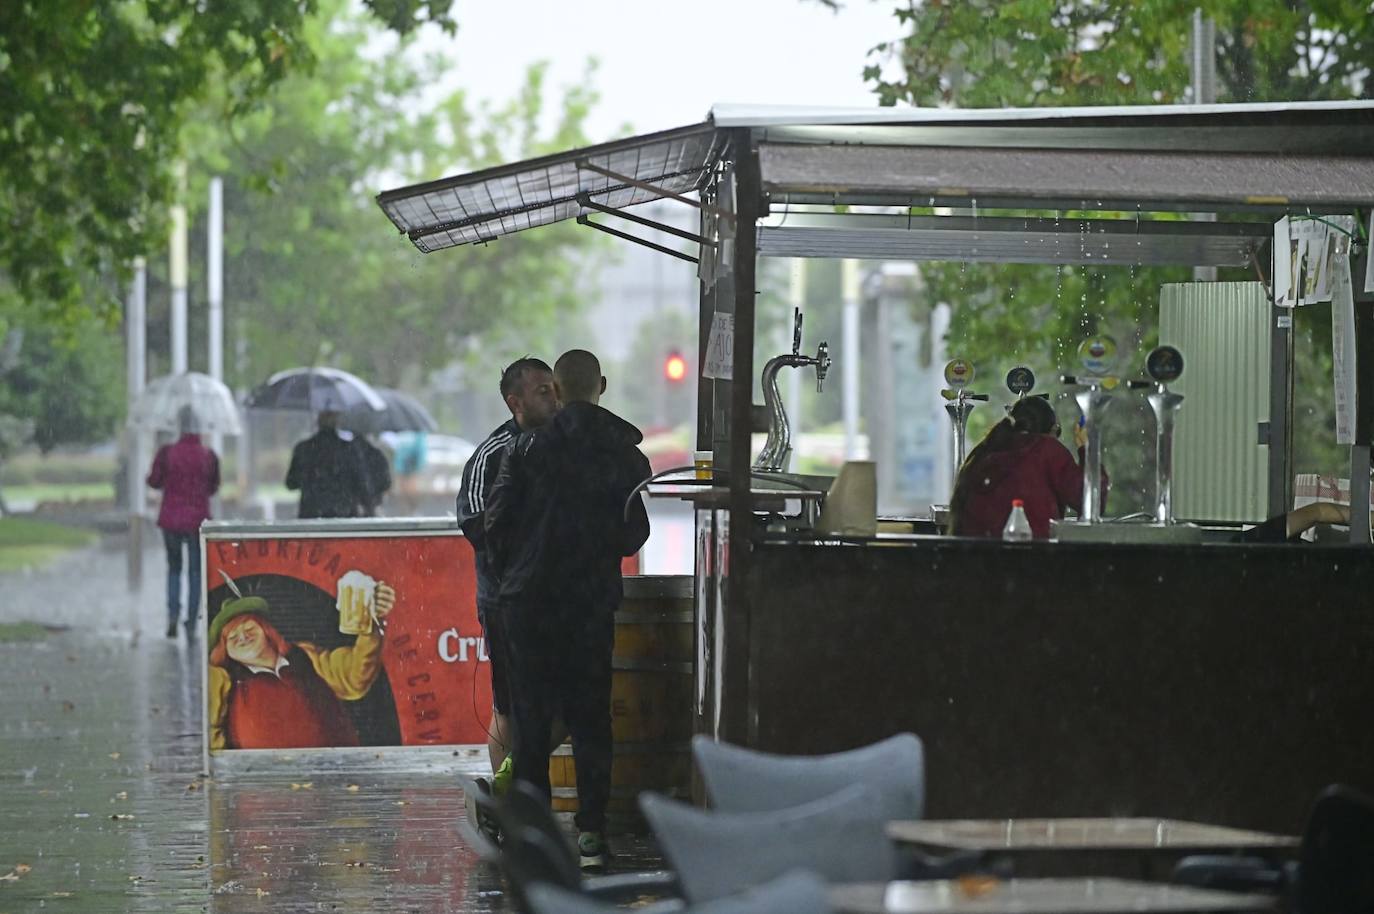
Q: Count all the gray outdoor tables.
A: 2